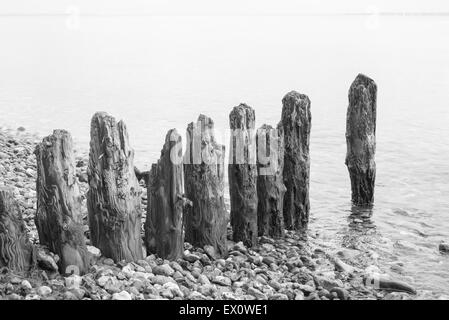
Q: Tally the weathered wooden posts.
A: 9